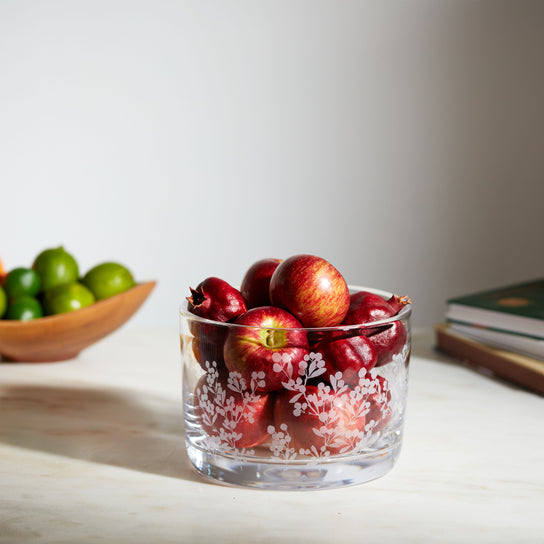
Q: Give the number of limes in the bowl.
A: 6